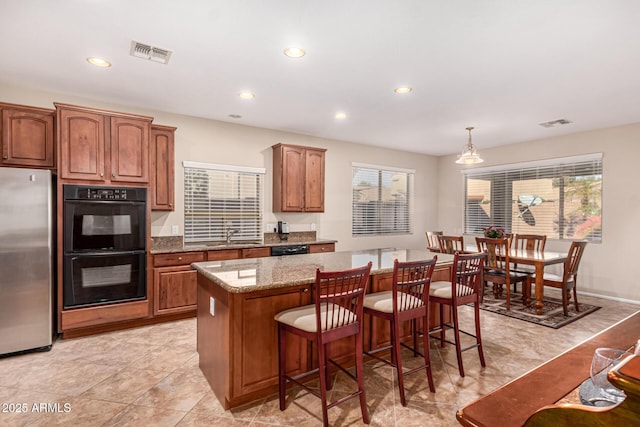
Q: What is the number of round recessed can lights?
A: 5